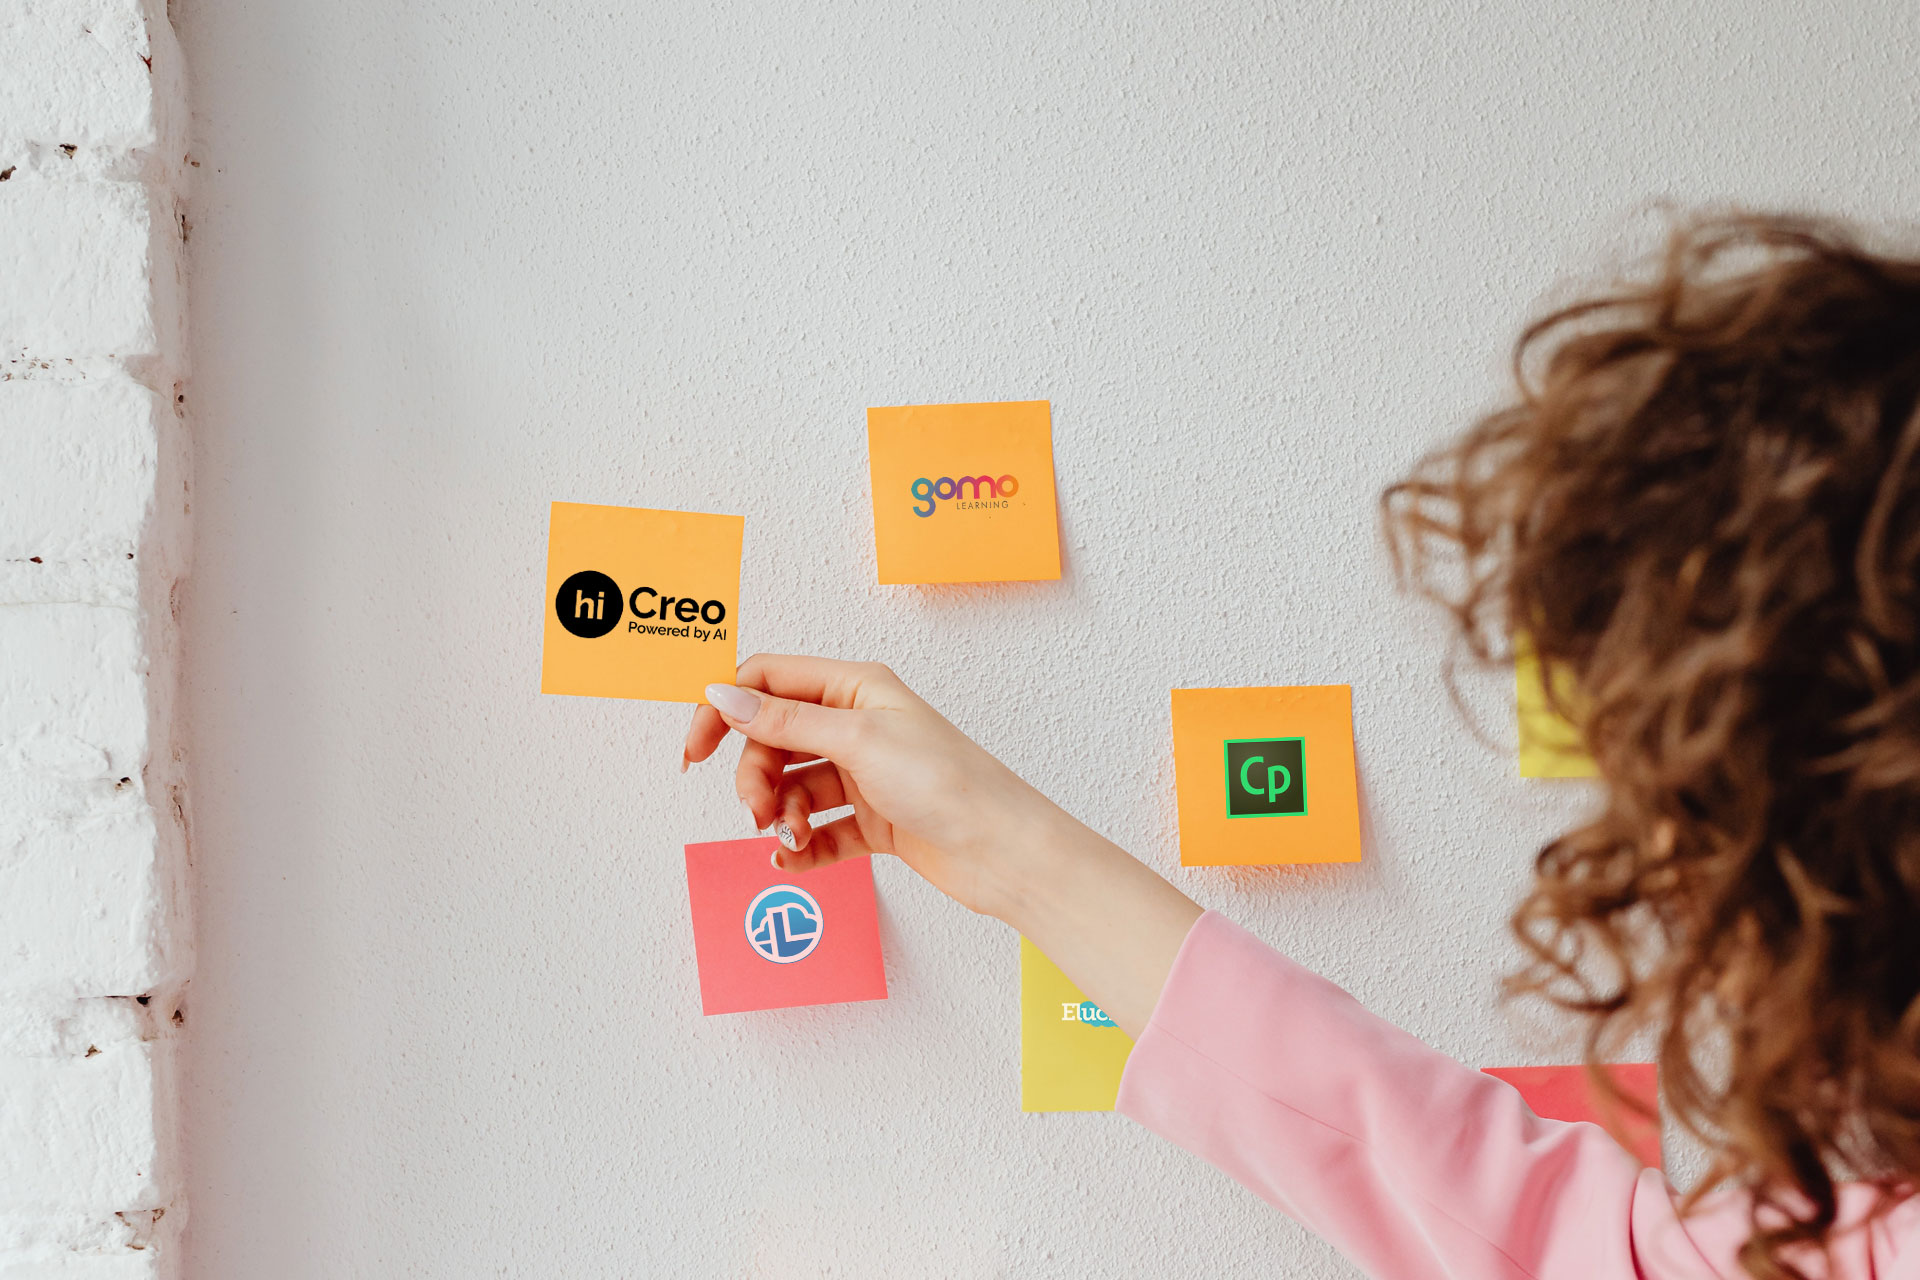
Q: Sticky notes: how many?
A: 7